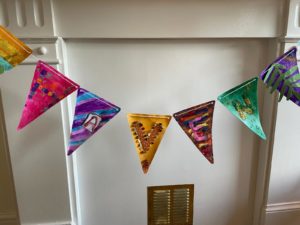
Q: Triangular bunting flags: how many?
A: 7